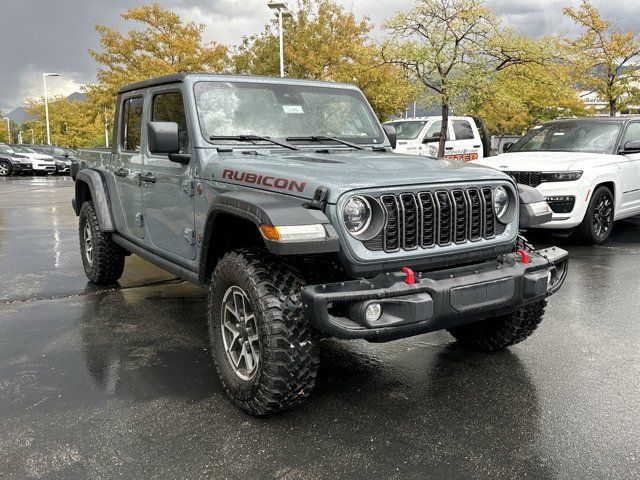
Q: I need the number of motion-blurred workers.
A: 0